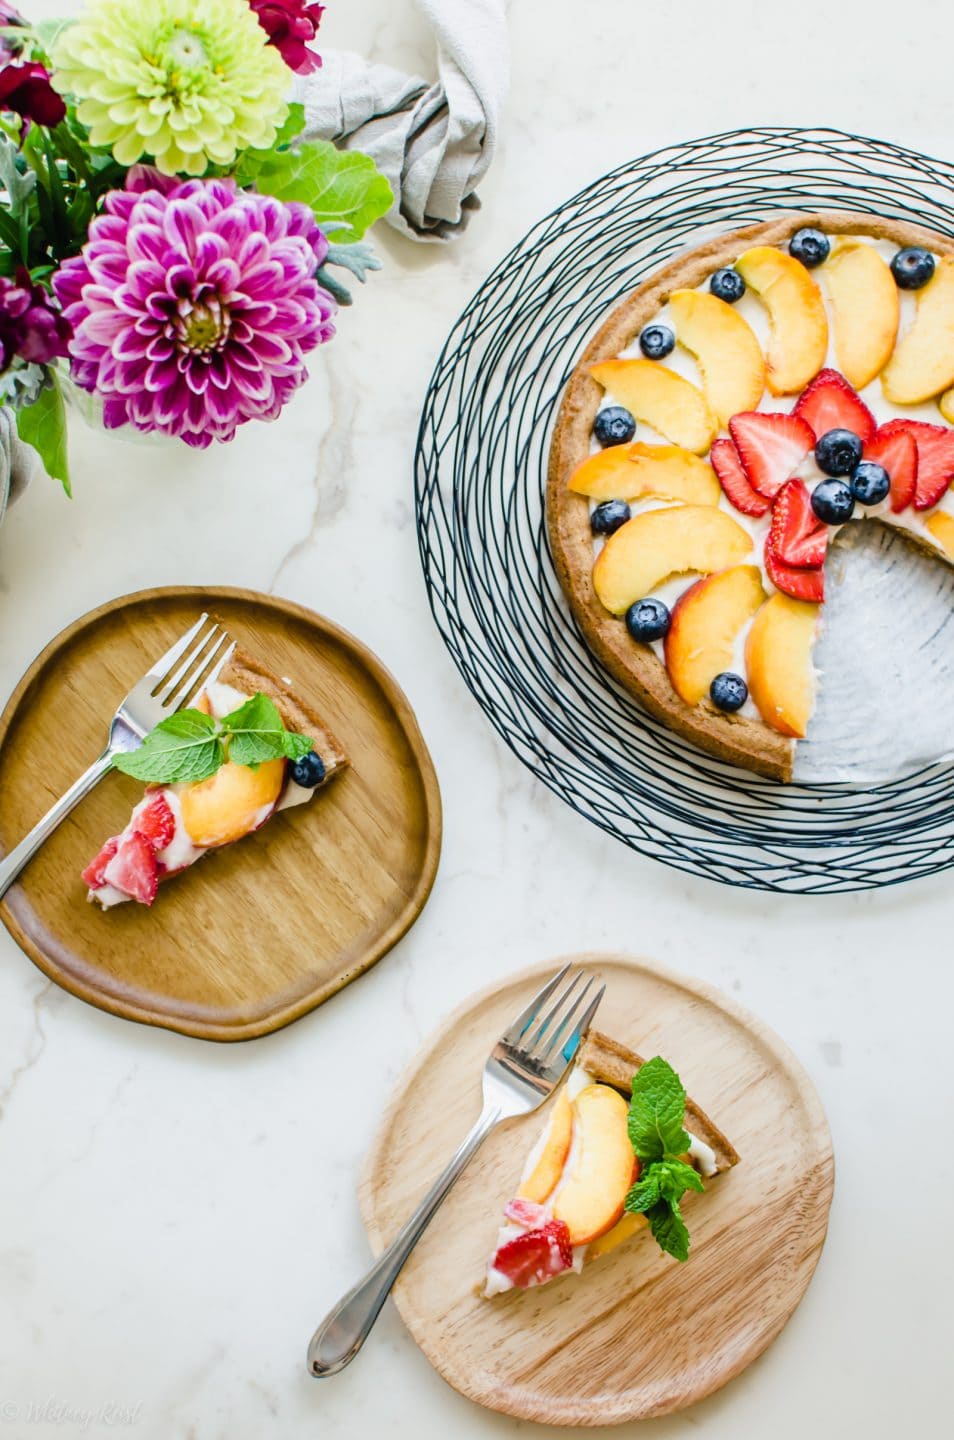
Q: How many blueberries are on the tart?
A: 11